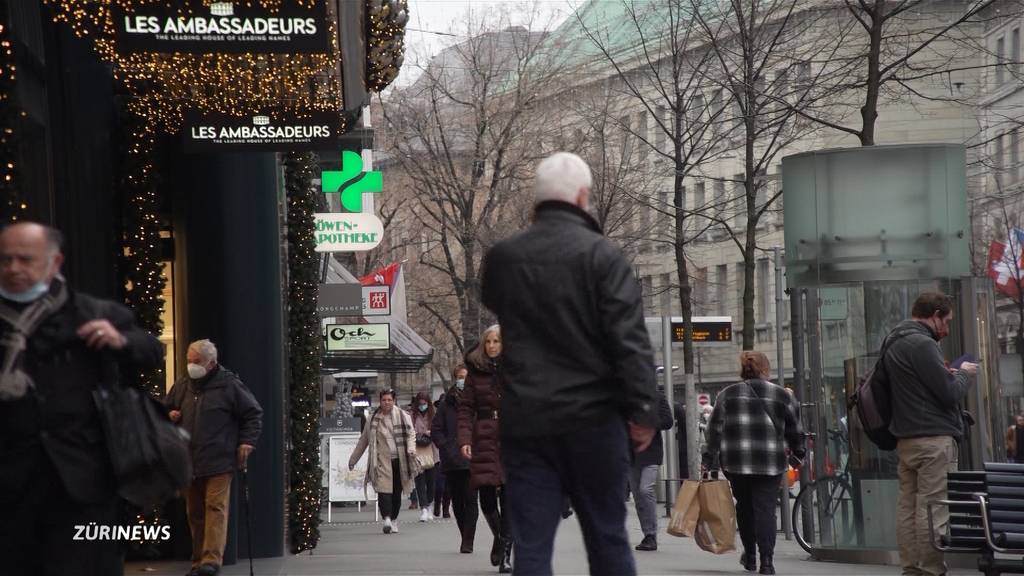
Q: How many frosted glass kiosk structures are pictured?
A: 1